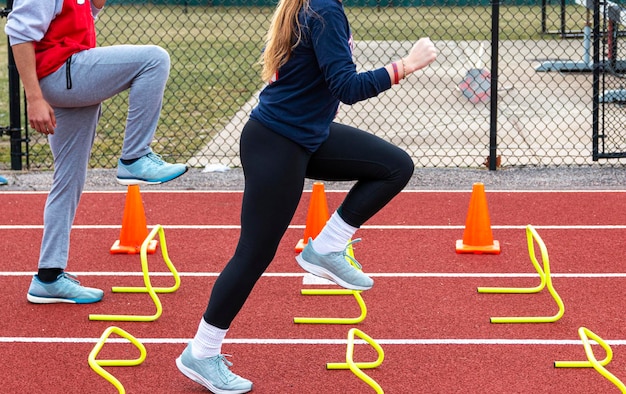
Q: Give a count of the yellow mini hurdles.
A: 6